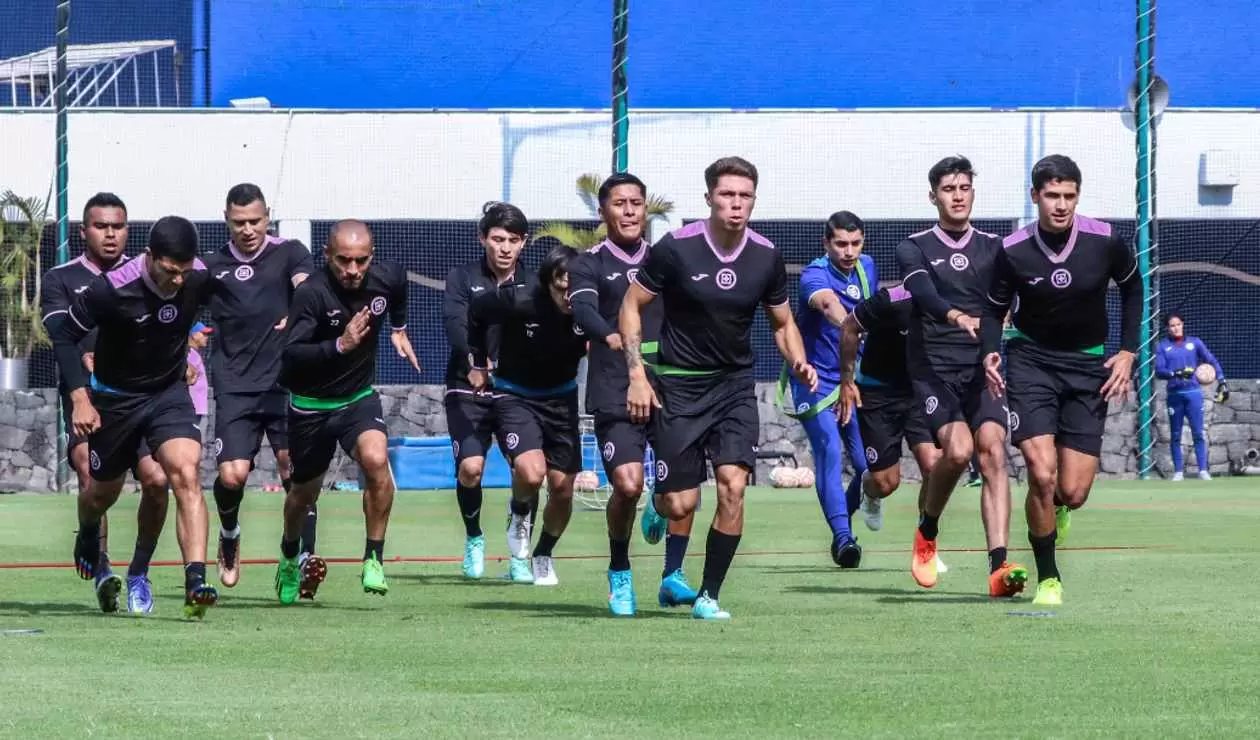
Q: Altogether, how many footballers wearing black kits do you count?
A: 11